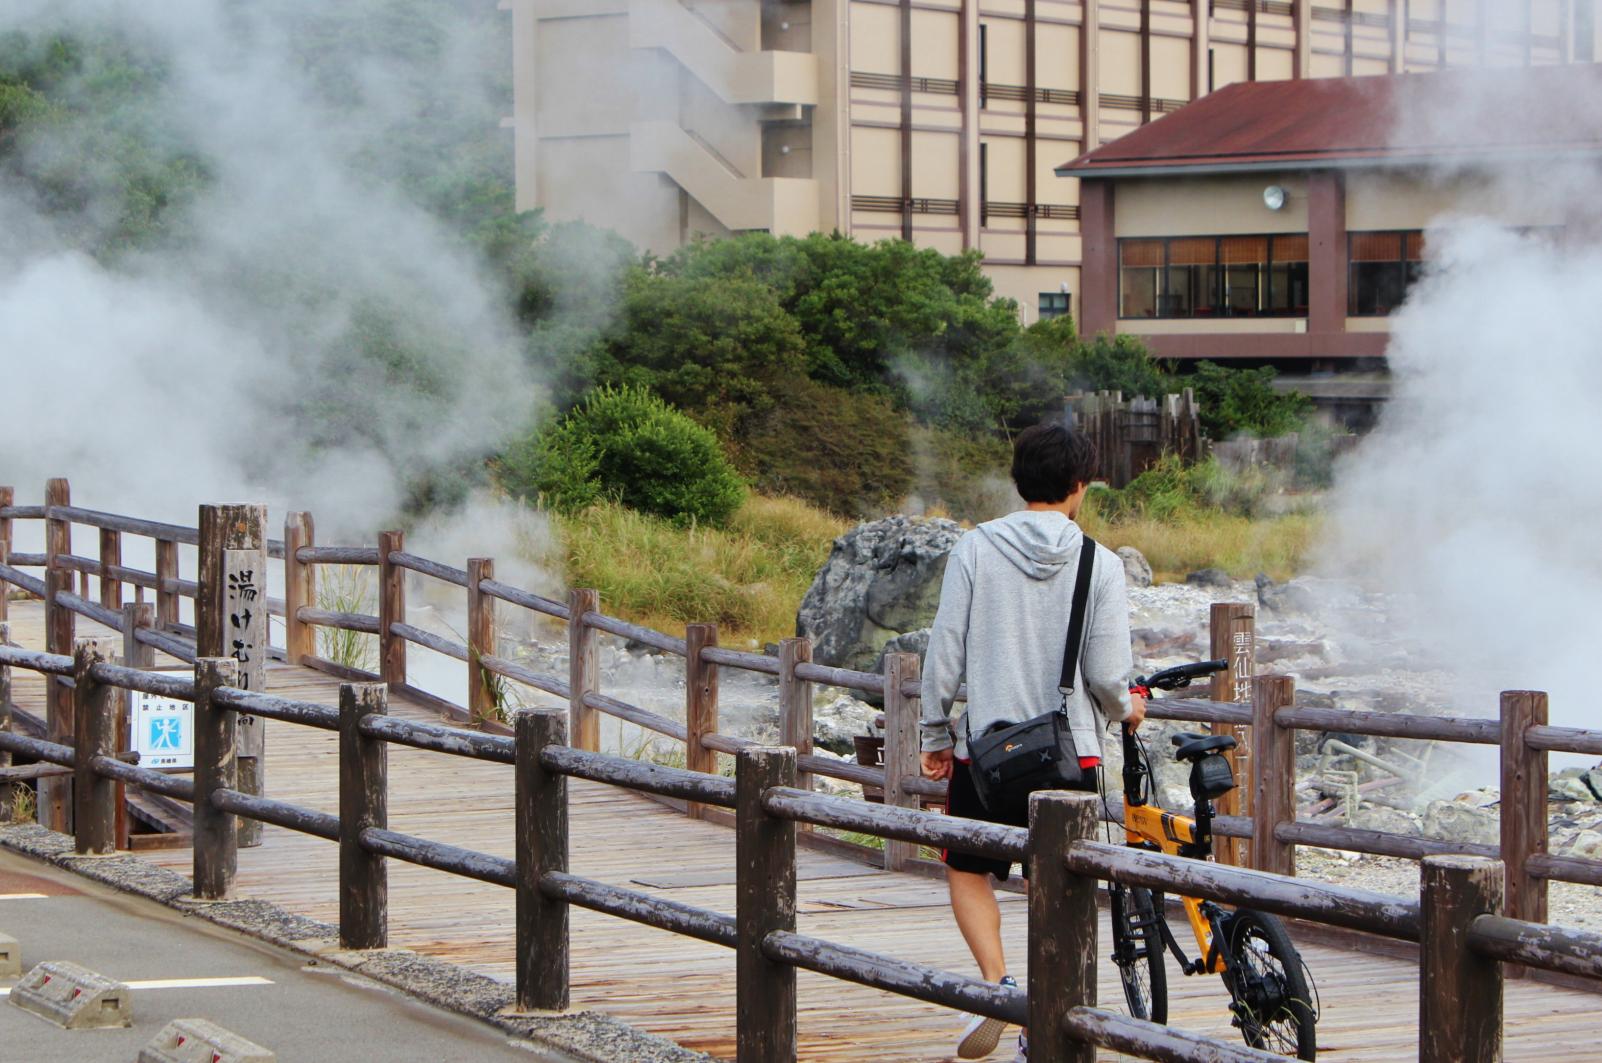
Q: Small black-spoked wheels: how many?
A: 2